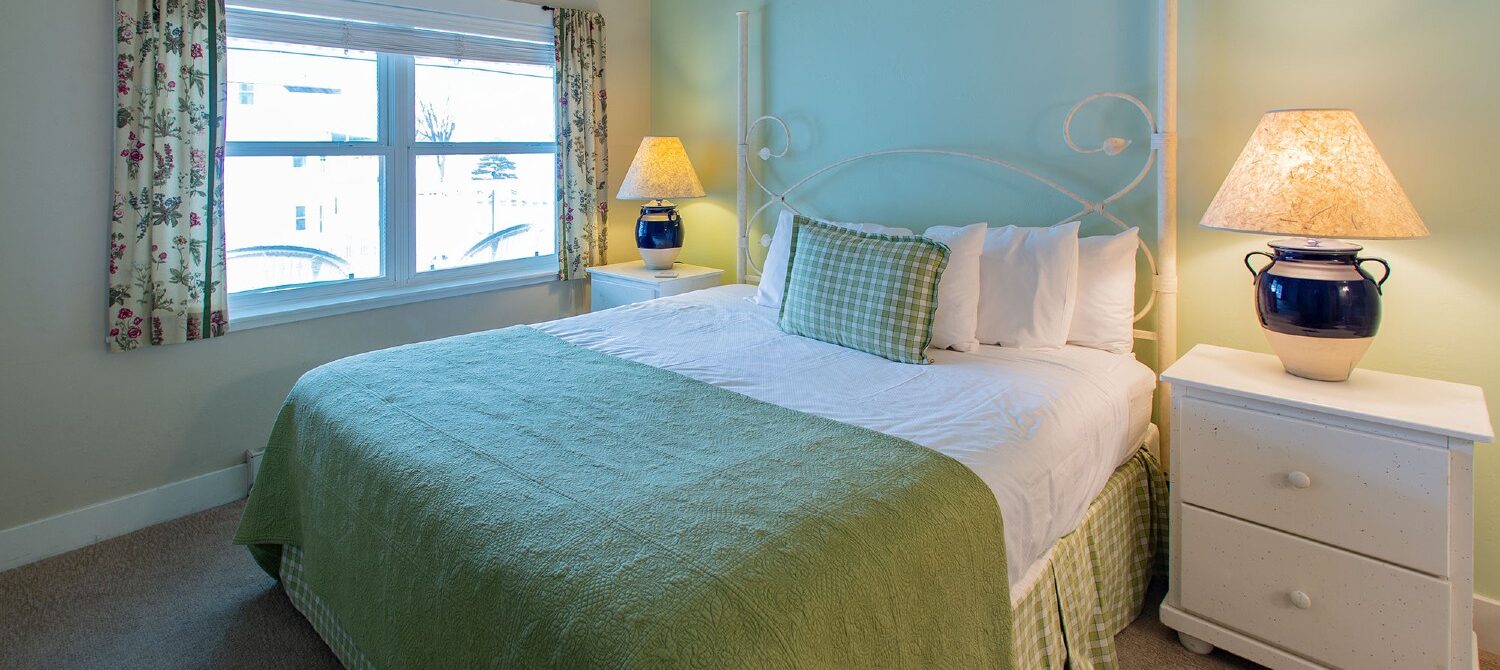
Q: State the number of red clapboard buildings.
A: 0